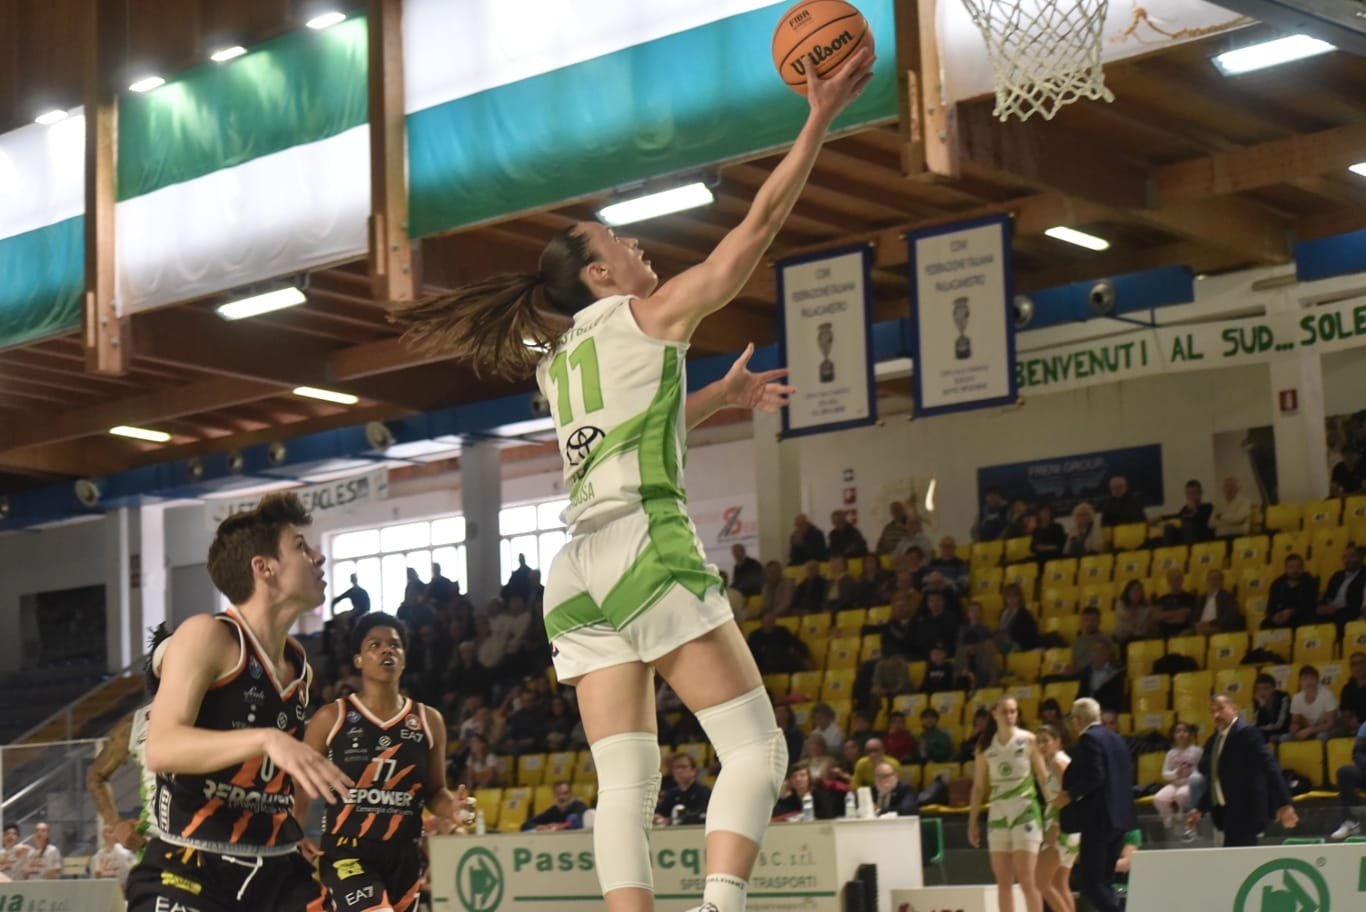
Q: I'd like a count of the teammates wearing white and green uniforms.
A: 4